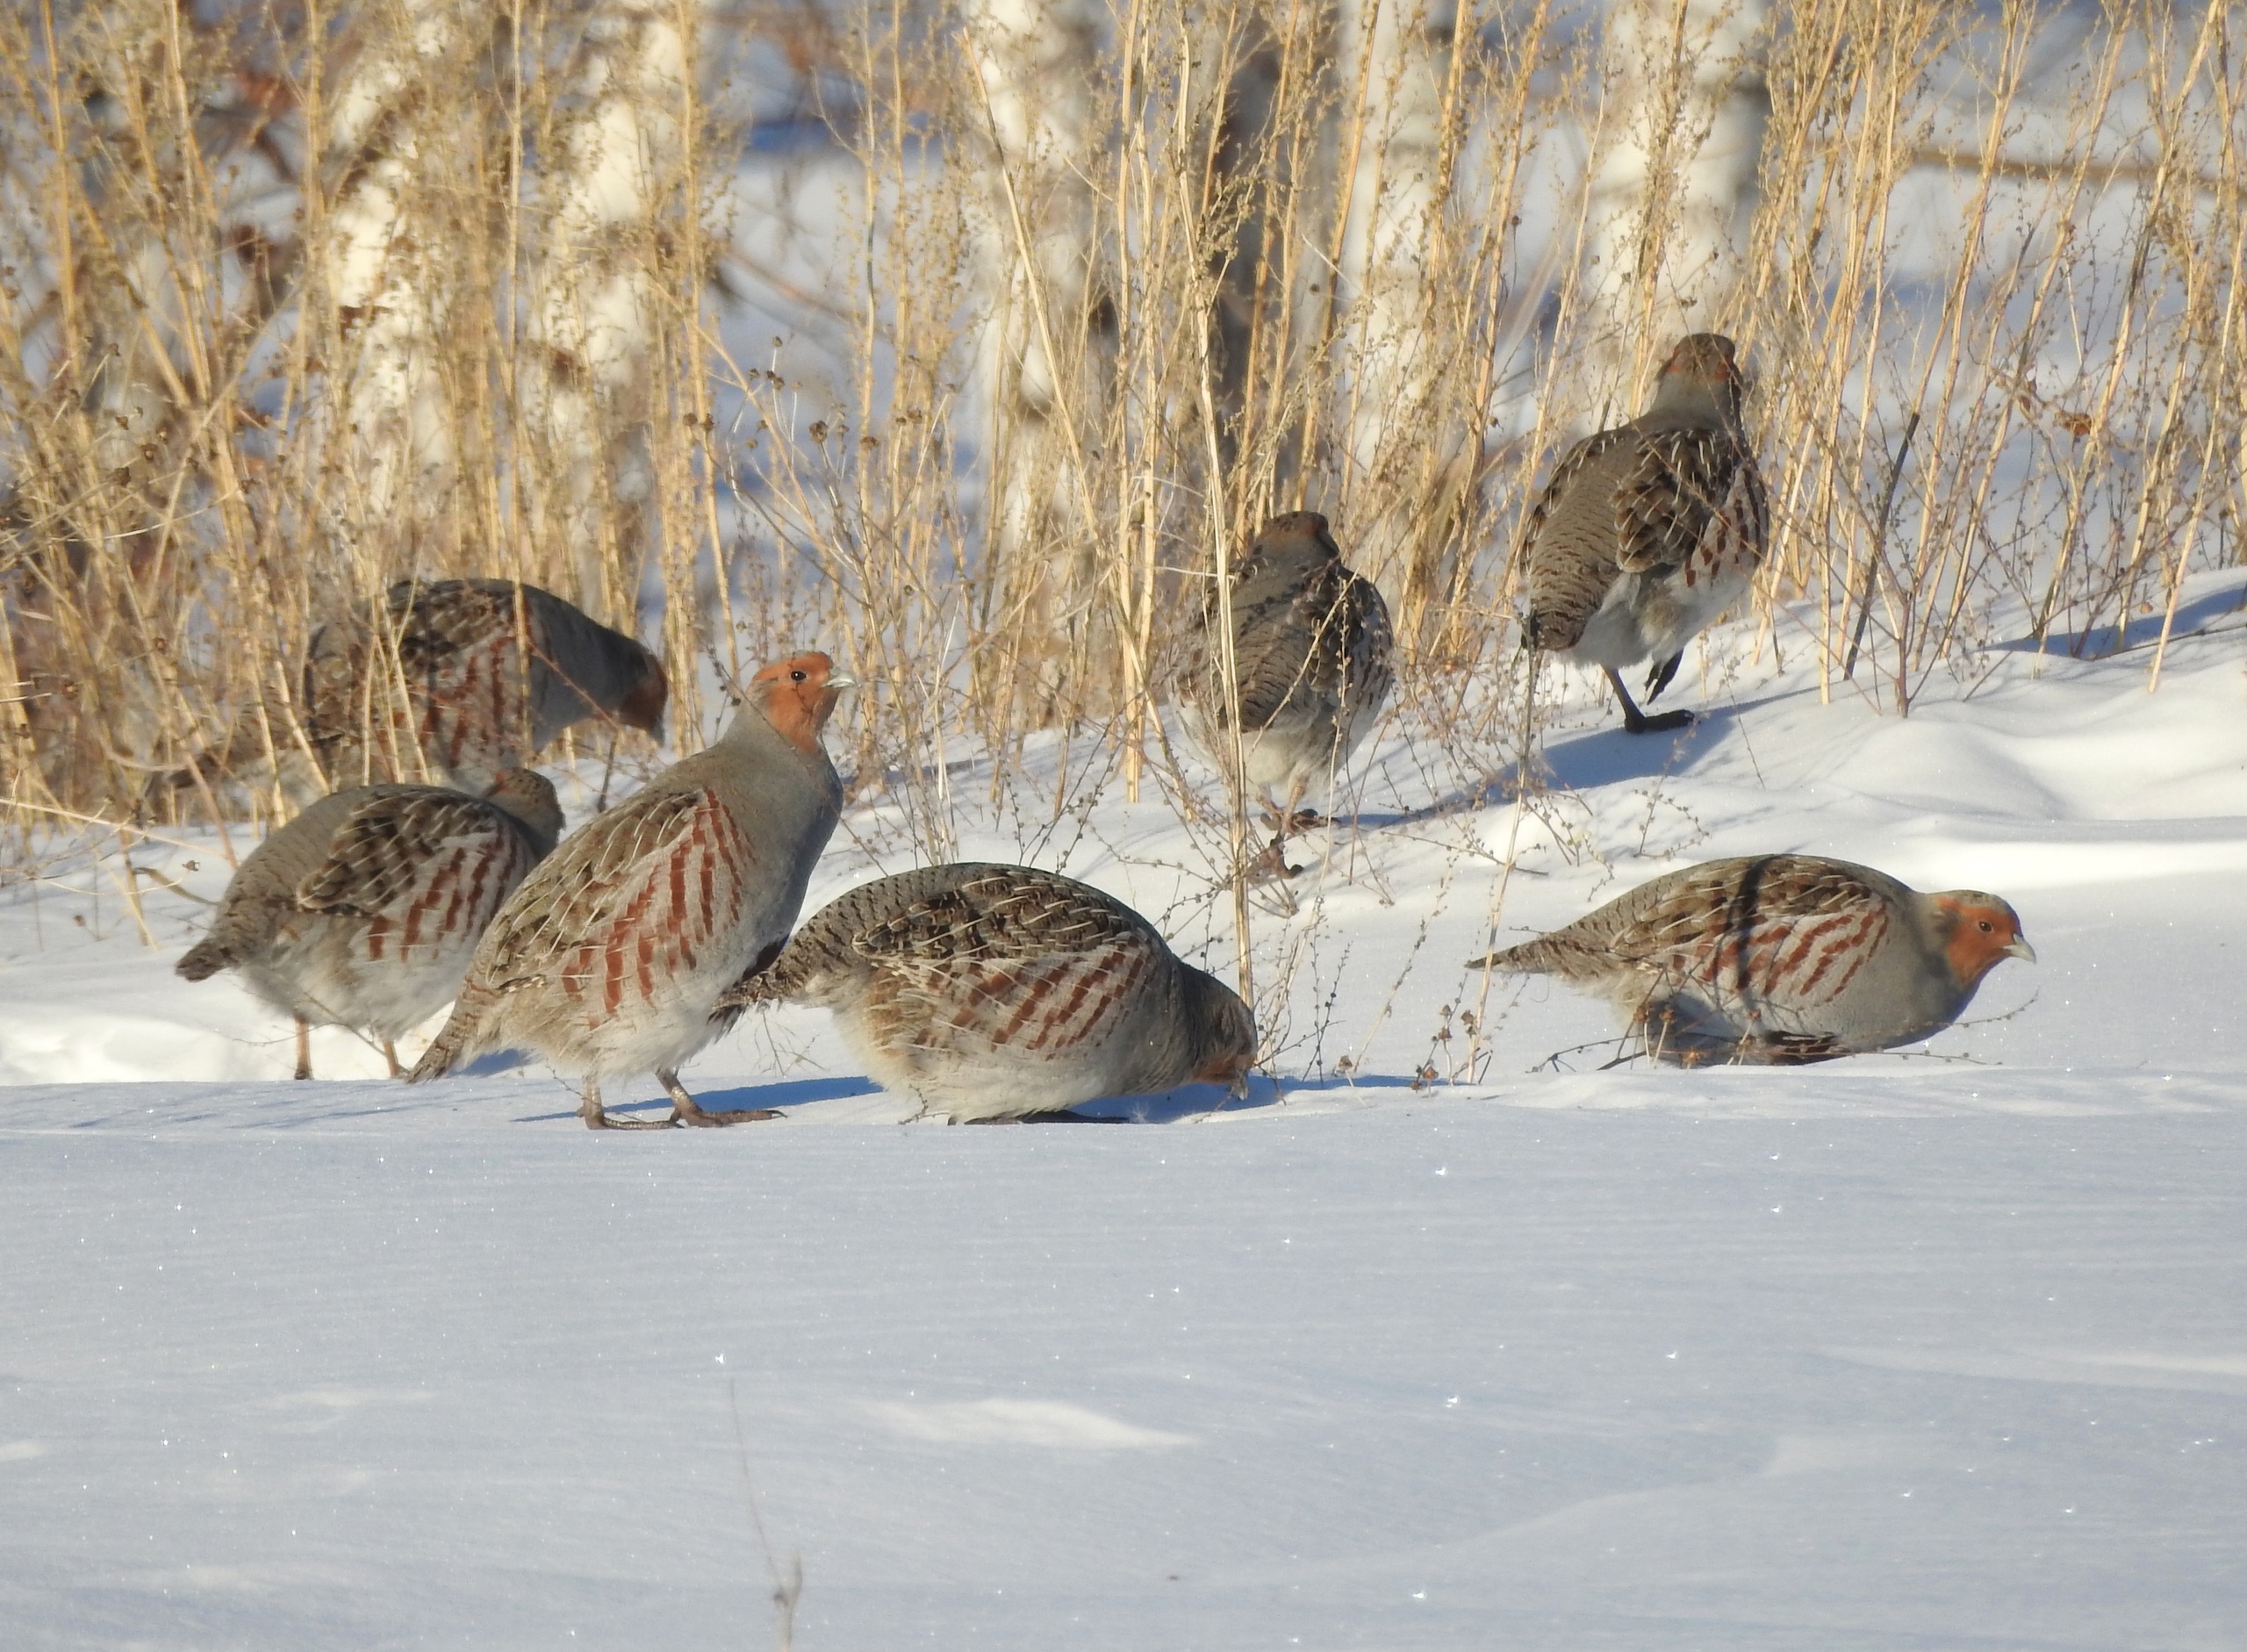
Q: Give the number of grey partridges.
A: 7